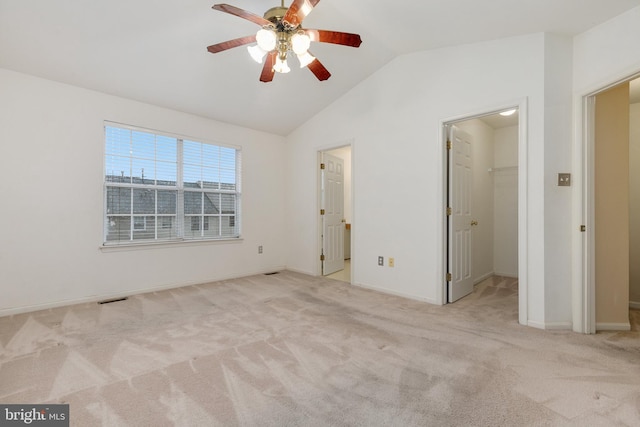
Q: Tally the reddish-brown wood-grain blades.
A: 6